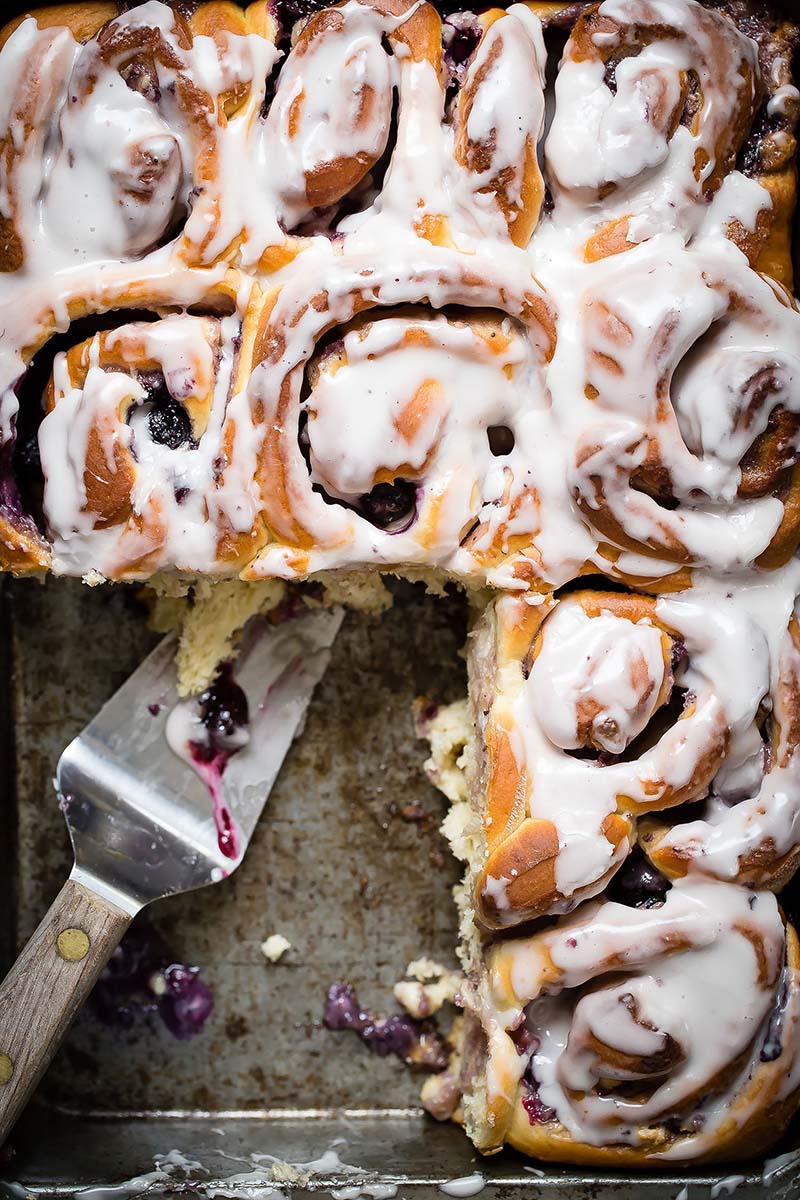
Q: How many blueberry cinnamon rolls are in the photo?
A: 8